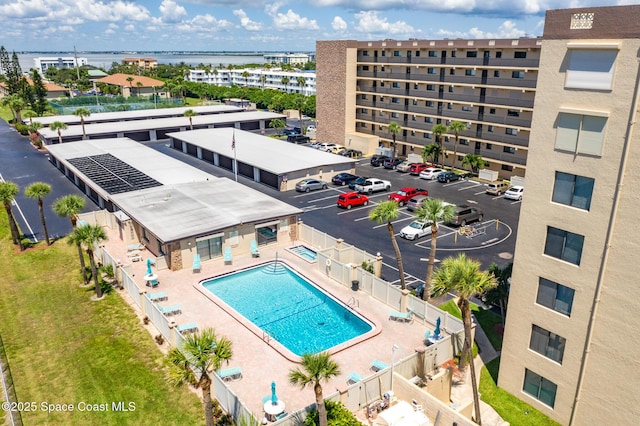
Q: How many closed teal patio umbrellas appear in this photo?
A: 3